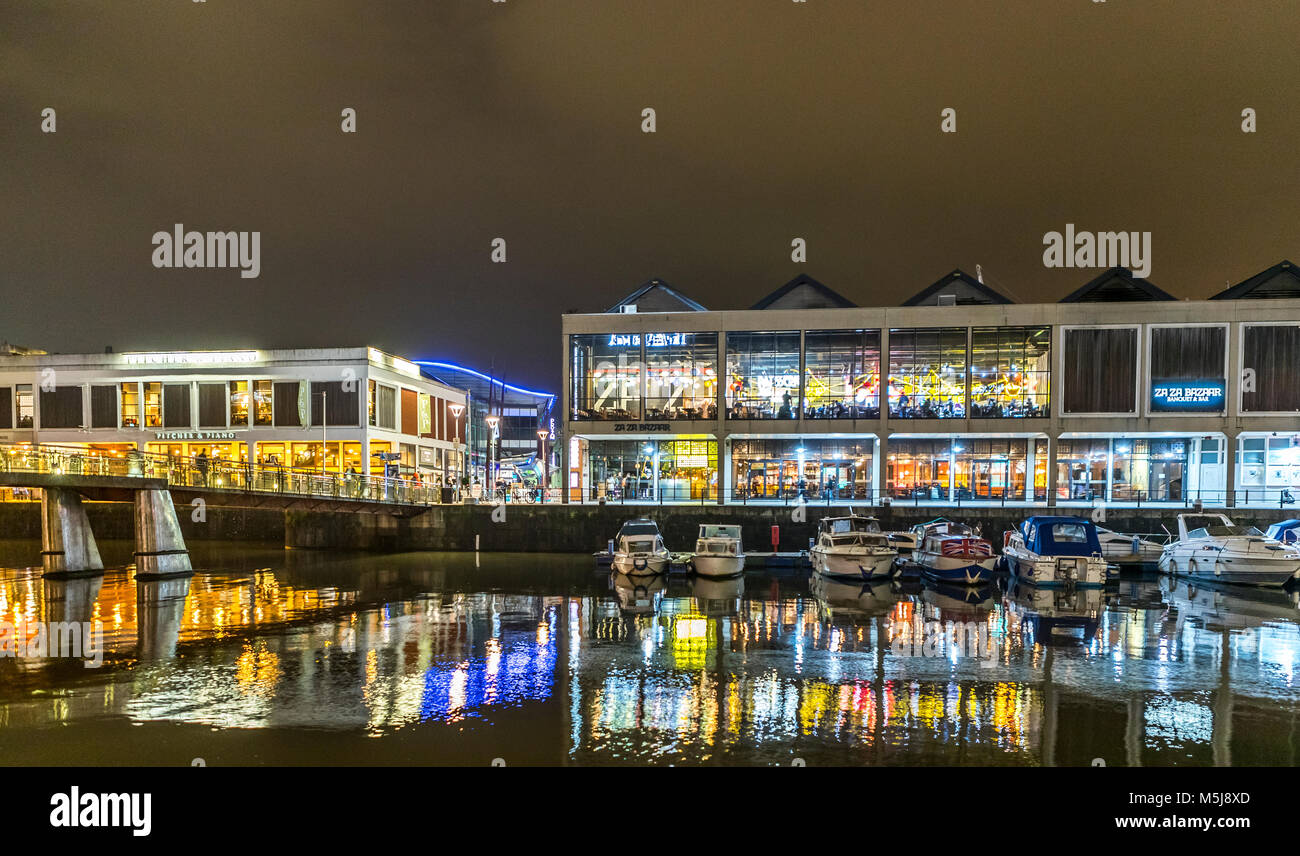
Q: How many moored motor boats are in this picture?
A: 9